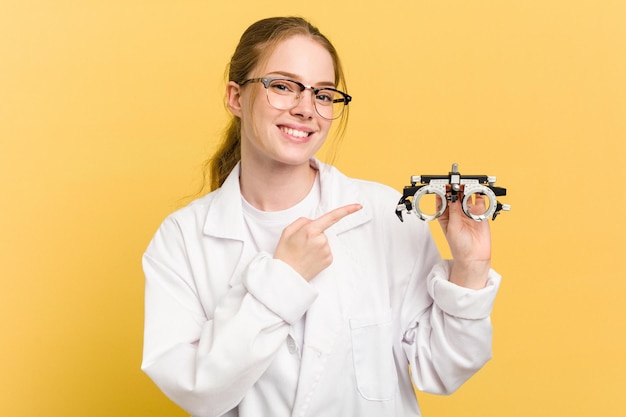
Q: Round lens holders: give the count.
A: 2